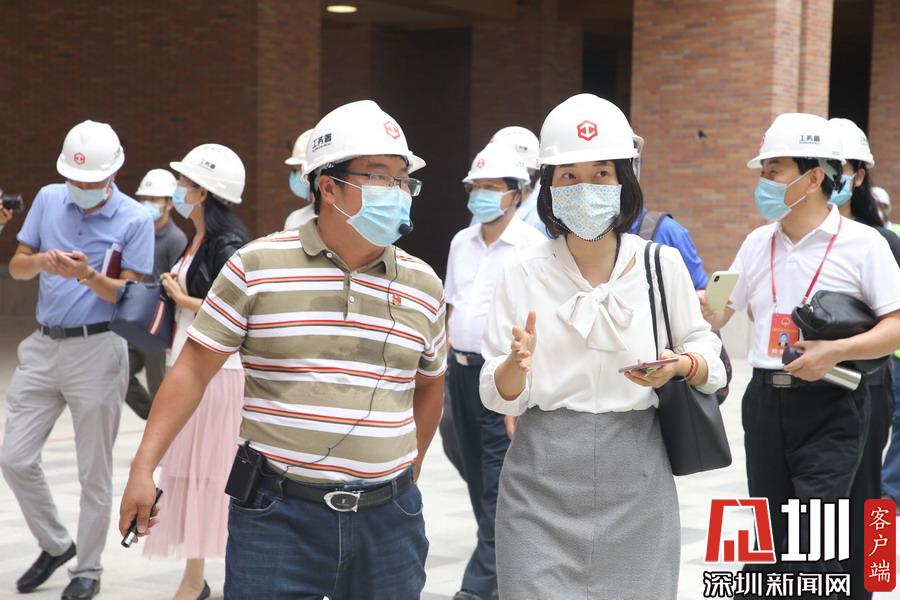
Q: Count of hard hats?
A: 11